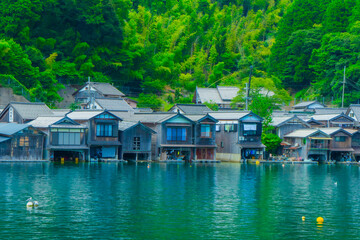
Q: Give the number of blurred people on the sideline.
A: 0